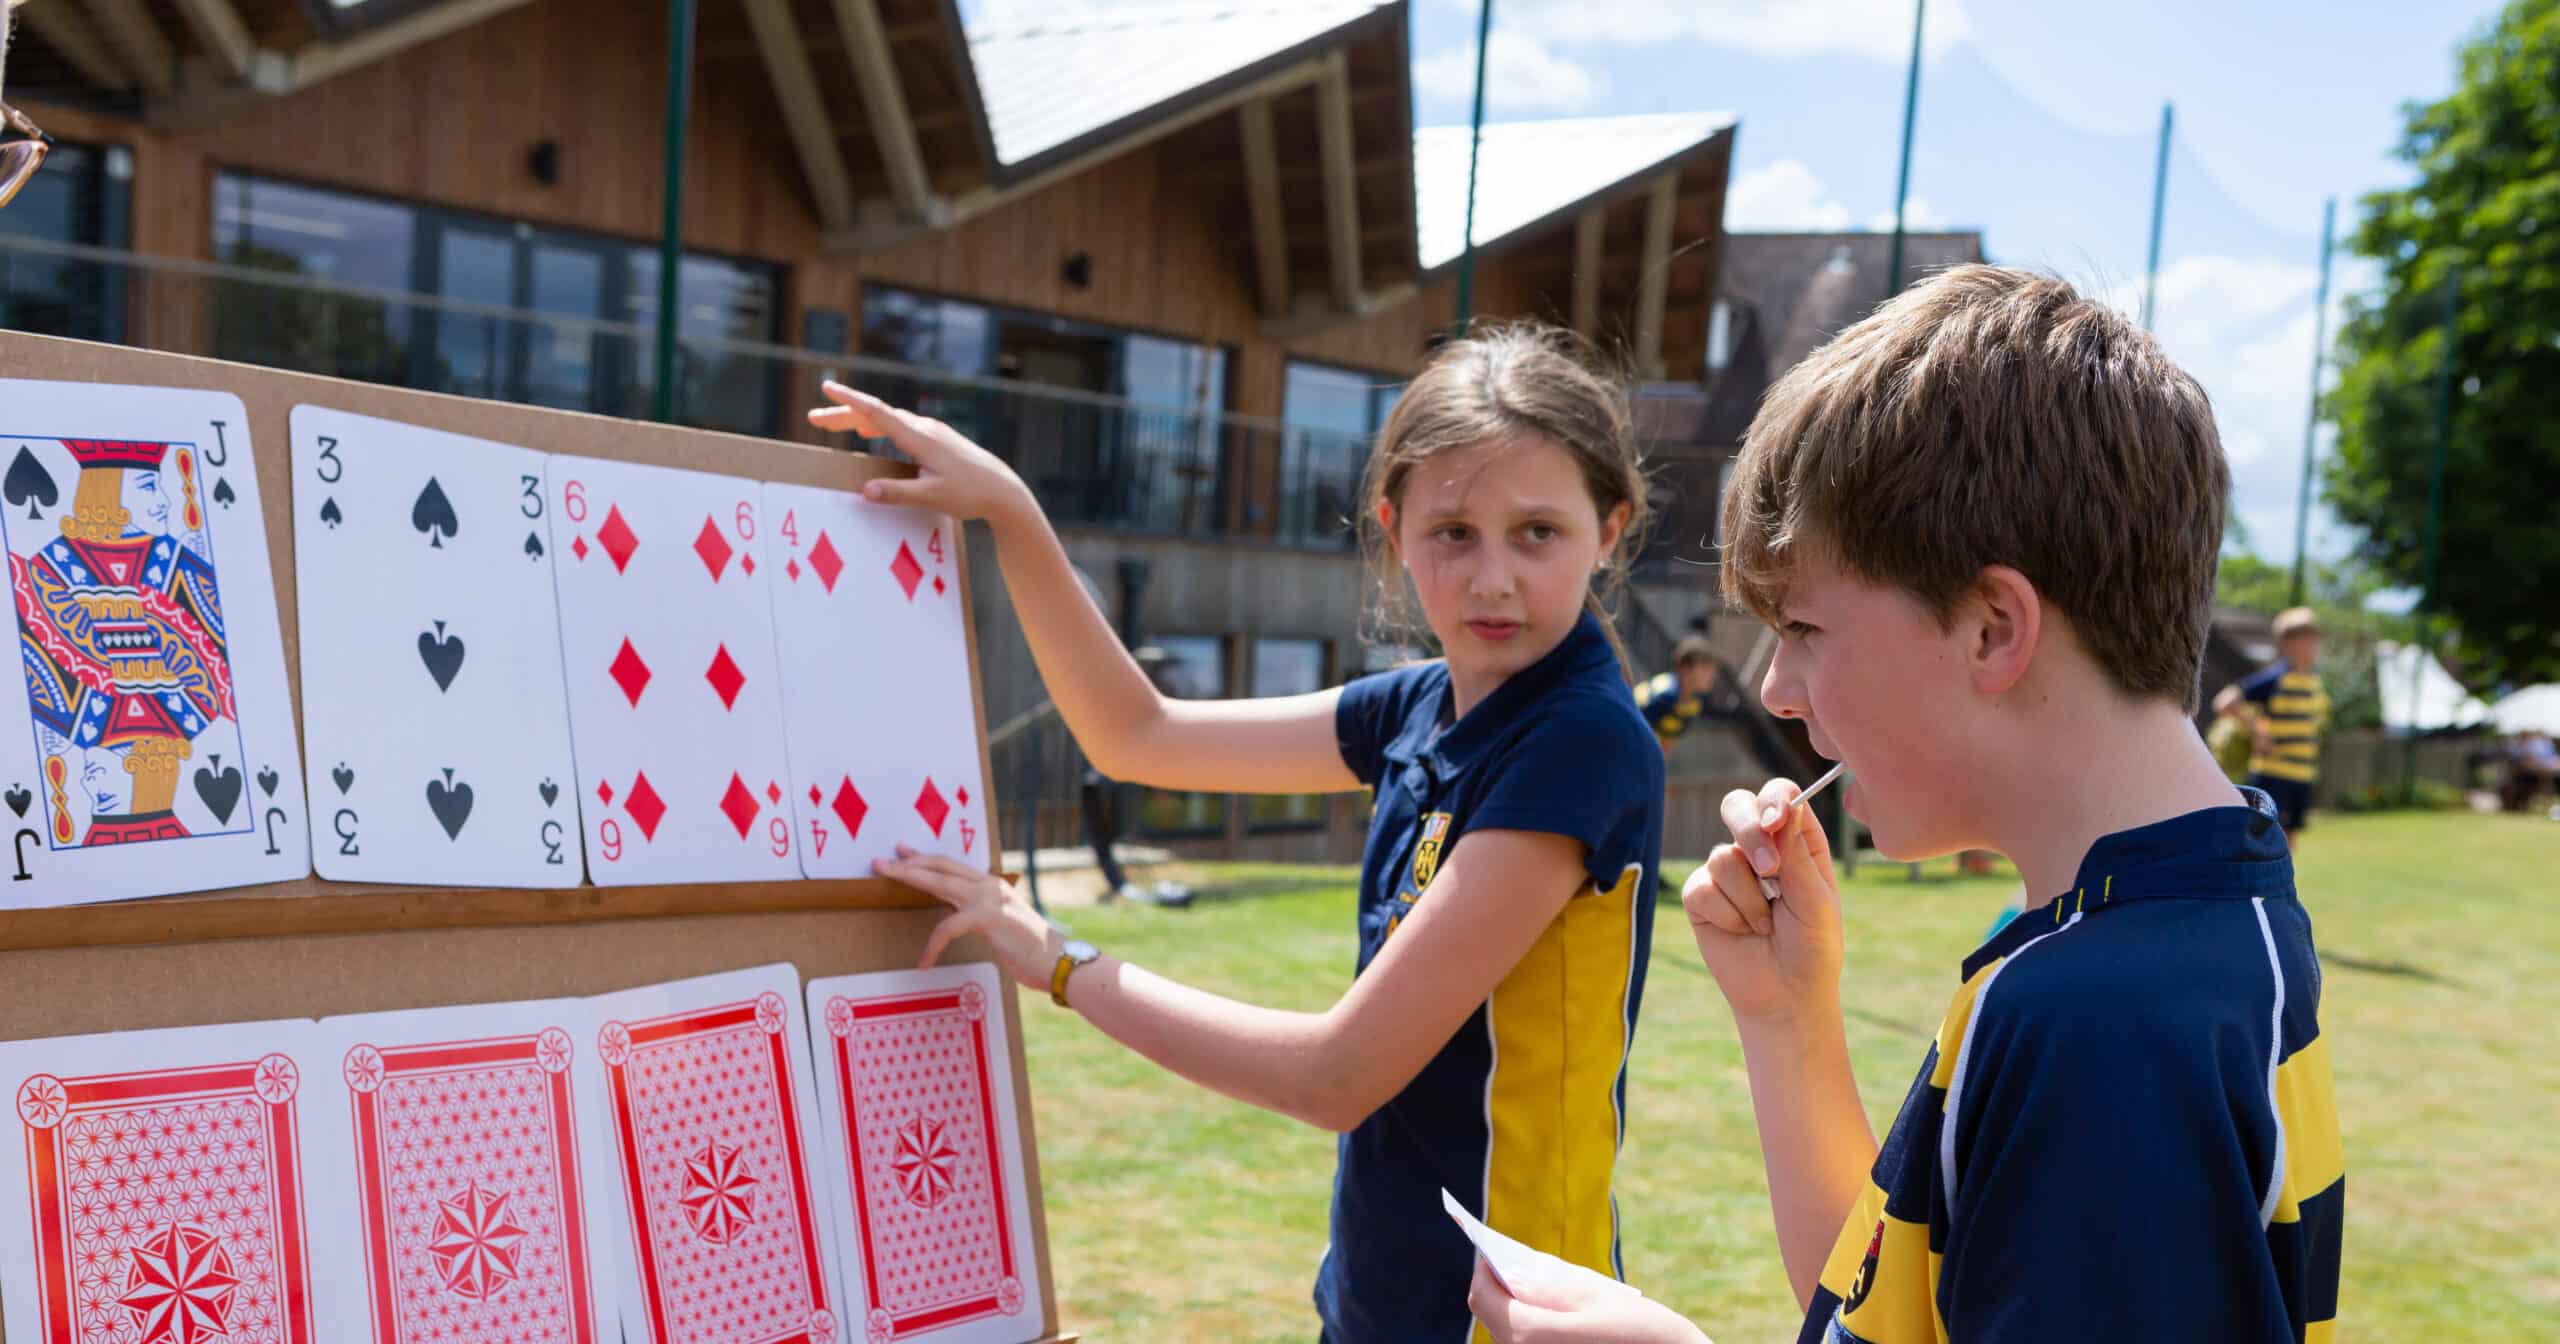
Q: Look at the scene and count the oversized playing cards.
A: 8